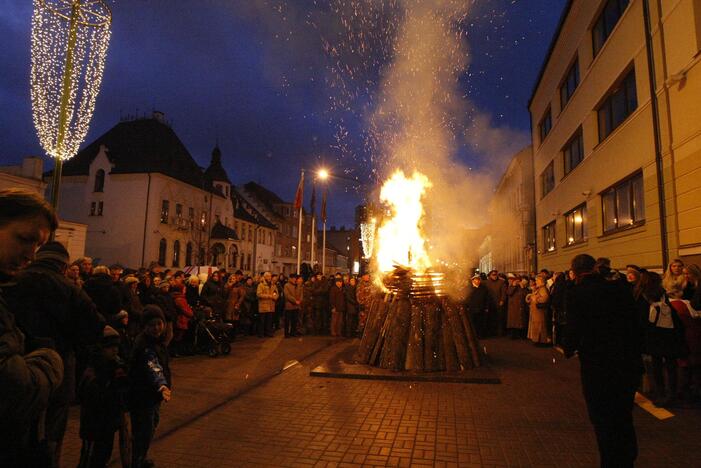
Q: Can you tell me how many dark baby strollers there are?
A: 1